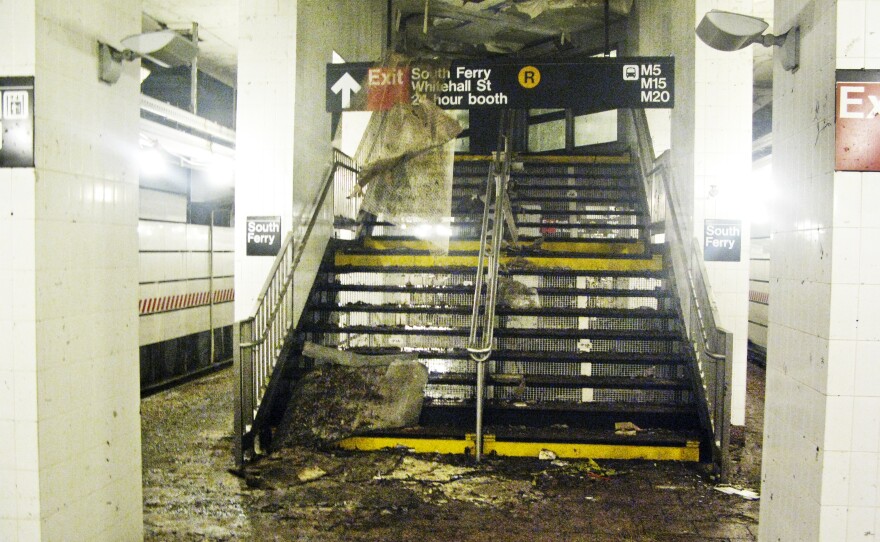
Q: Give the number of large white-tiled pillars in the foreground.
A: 2